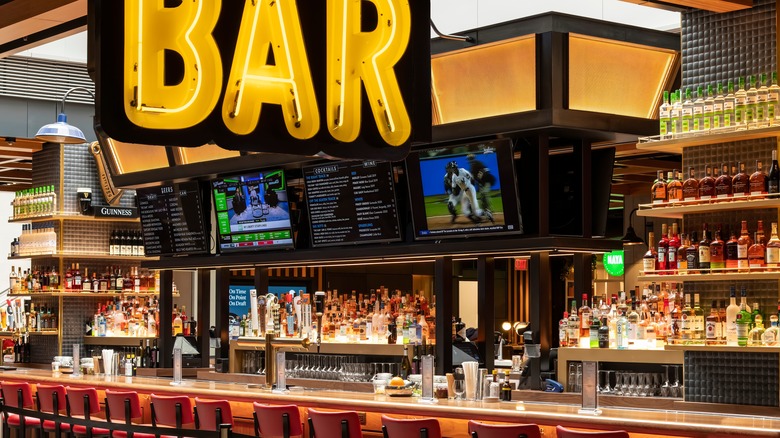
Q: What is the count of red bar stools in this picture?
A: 11